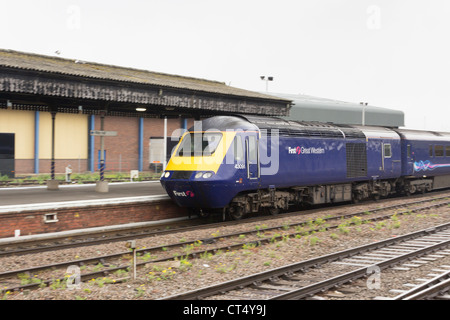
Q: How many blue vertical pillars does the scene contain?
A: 4